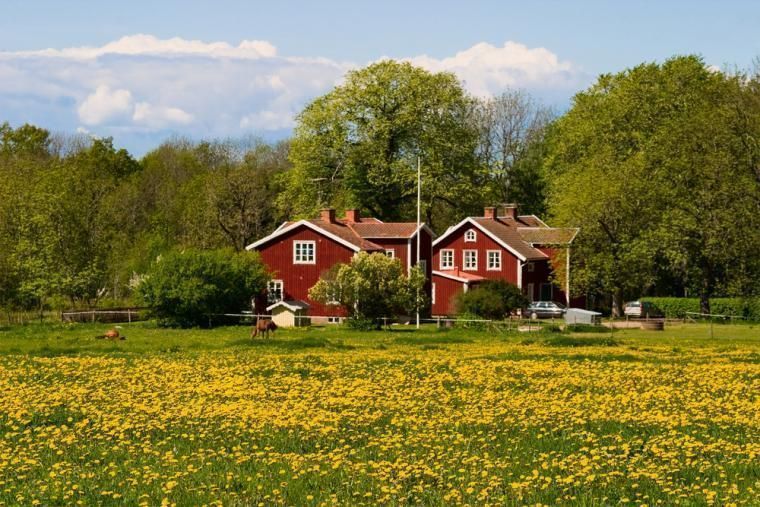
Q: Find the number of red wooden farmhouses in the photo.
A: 2